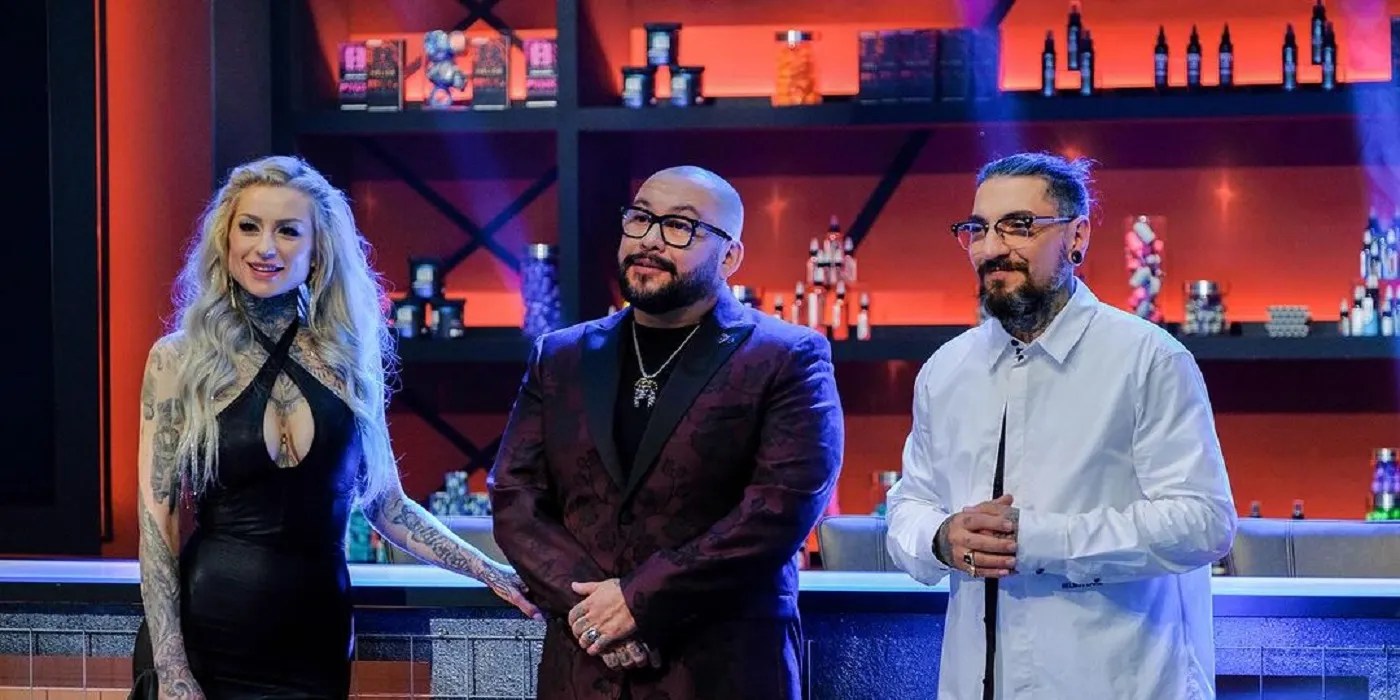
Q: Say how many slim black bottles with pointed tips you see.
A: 9